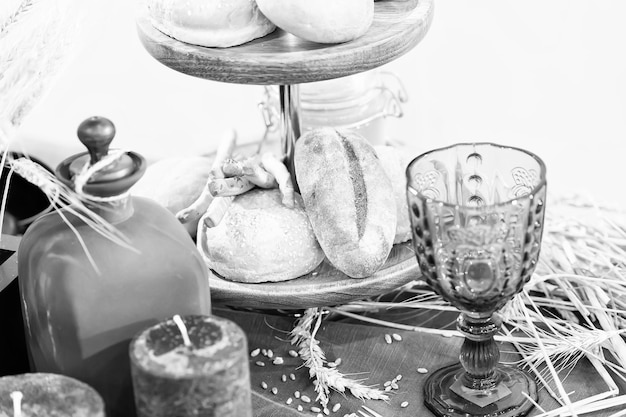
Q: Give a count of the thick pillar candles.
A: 2